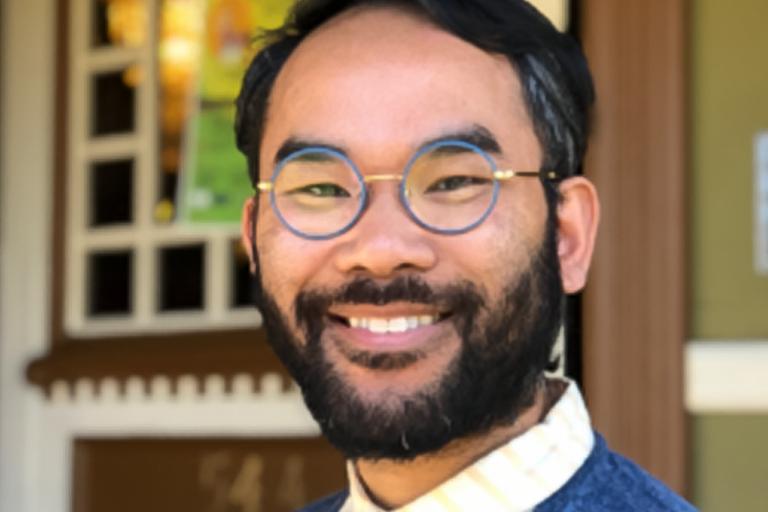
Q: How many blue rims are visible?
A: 2